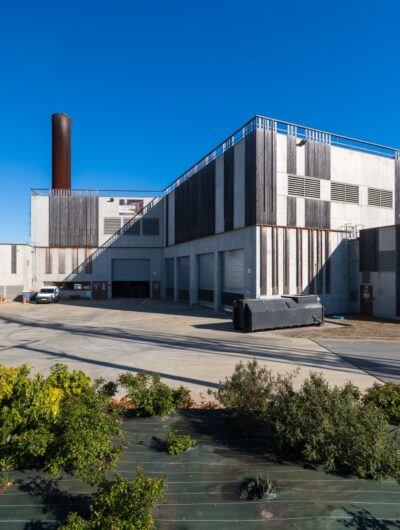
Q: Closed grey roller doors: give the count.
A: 4